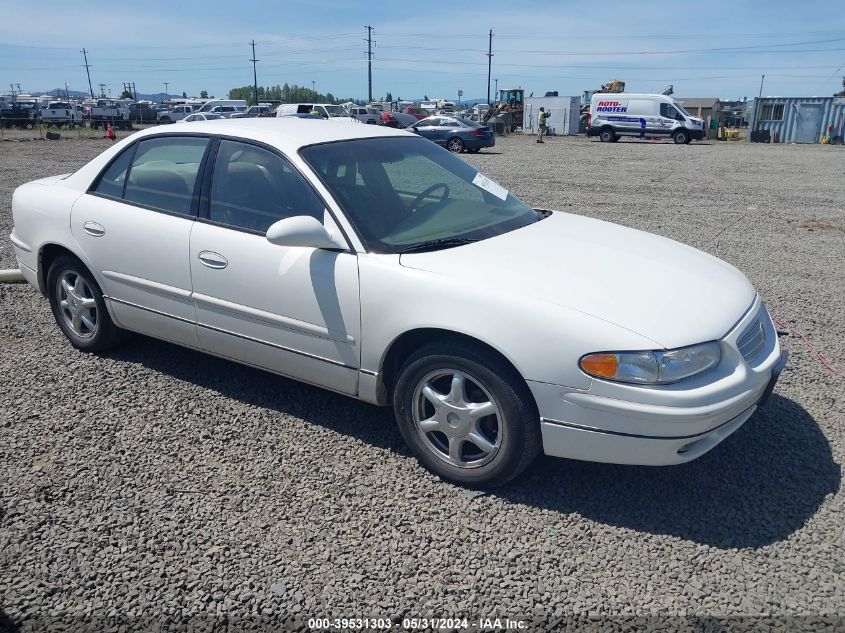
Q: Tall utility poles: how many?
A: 4